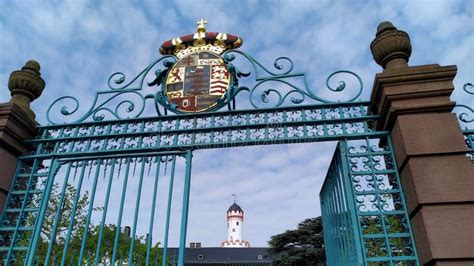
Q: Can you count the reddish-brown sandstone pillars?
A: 2